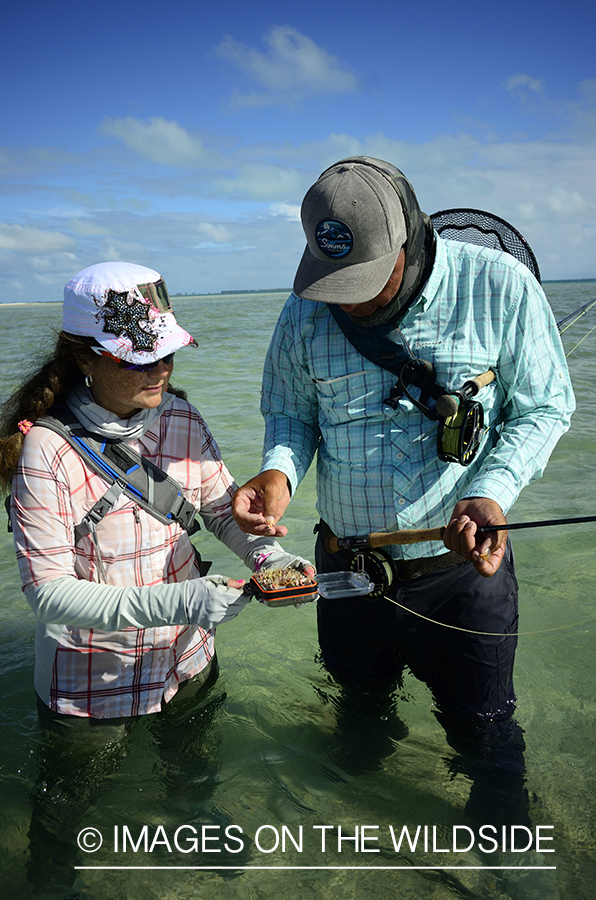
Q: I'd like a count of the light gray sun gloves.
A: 2